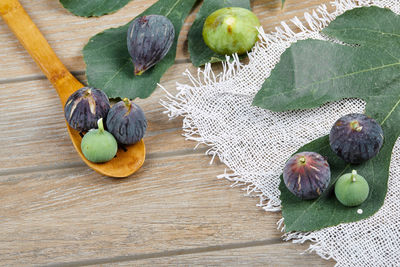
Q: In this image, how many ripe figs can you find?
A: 5